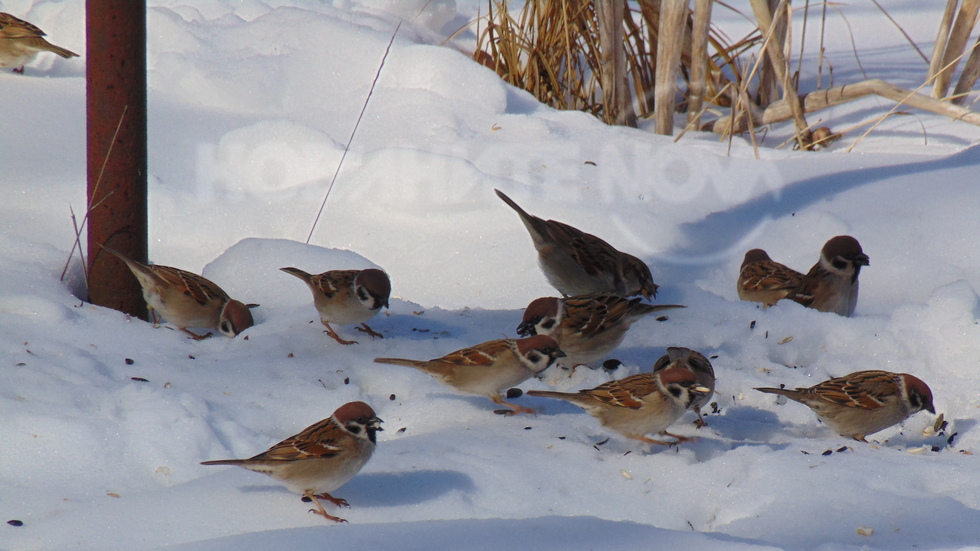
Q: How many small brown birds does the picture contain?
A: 12